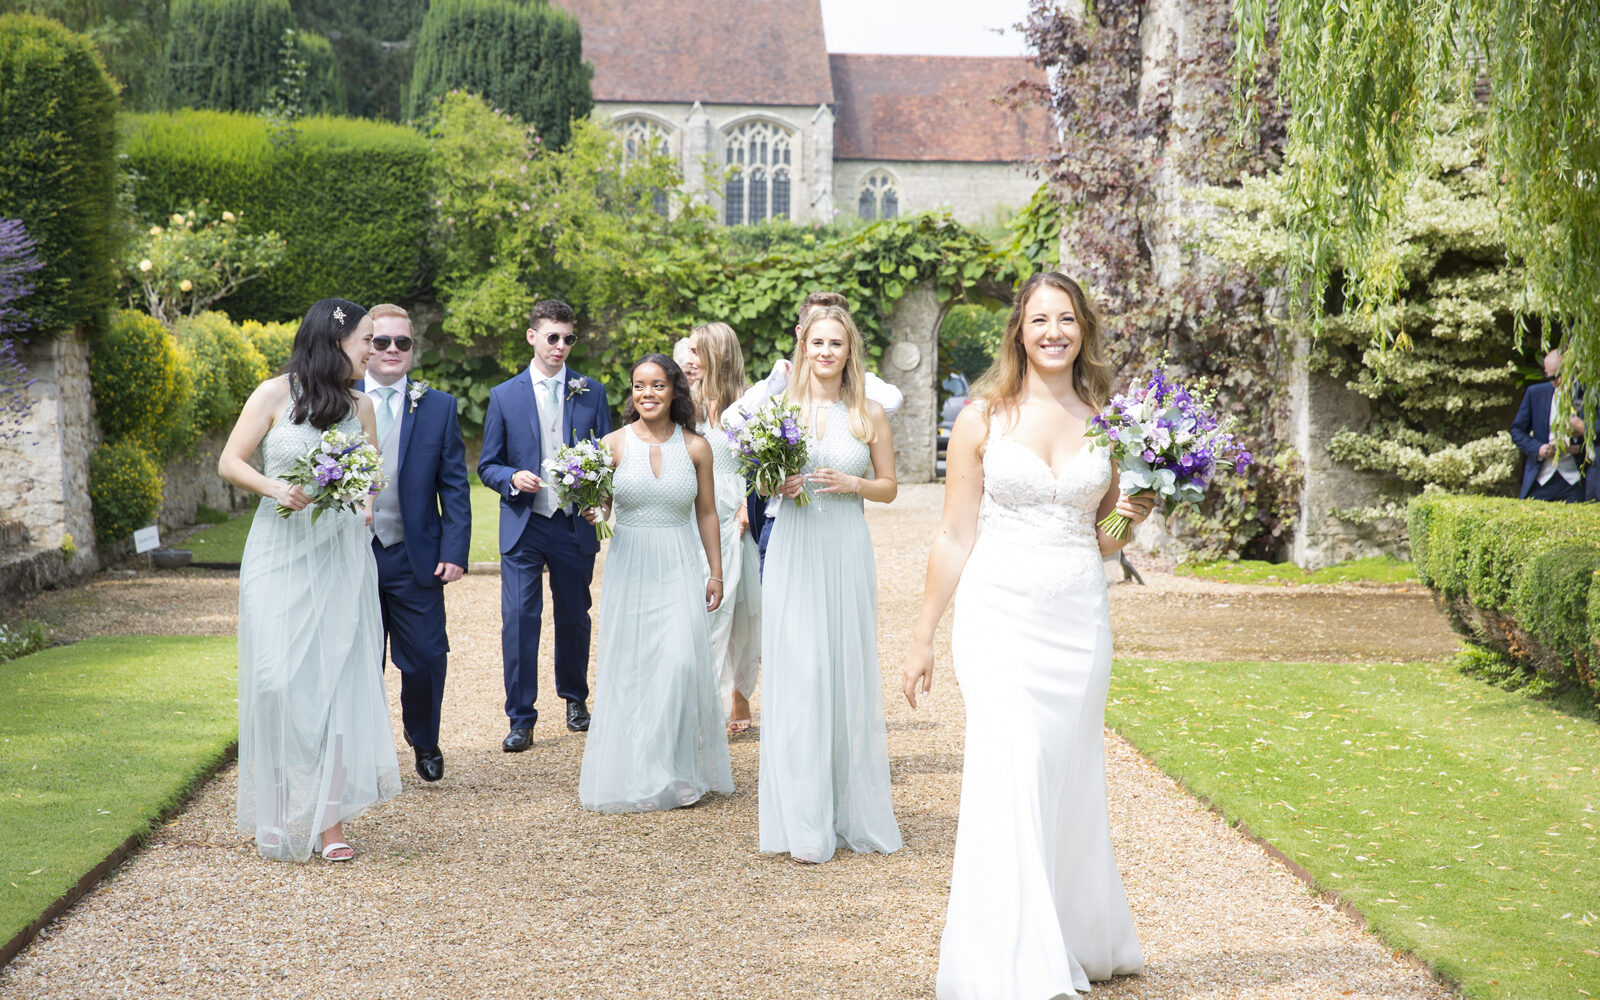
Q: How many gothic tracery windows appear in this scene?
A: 3